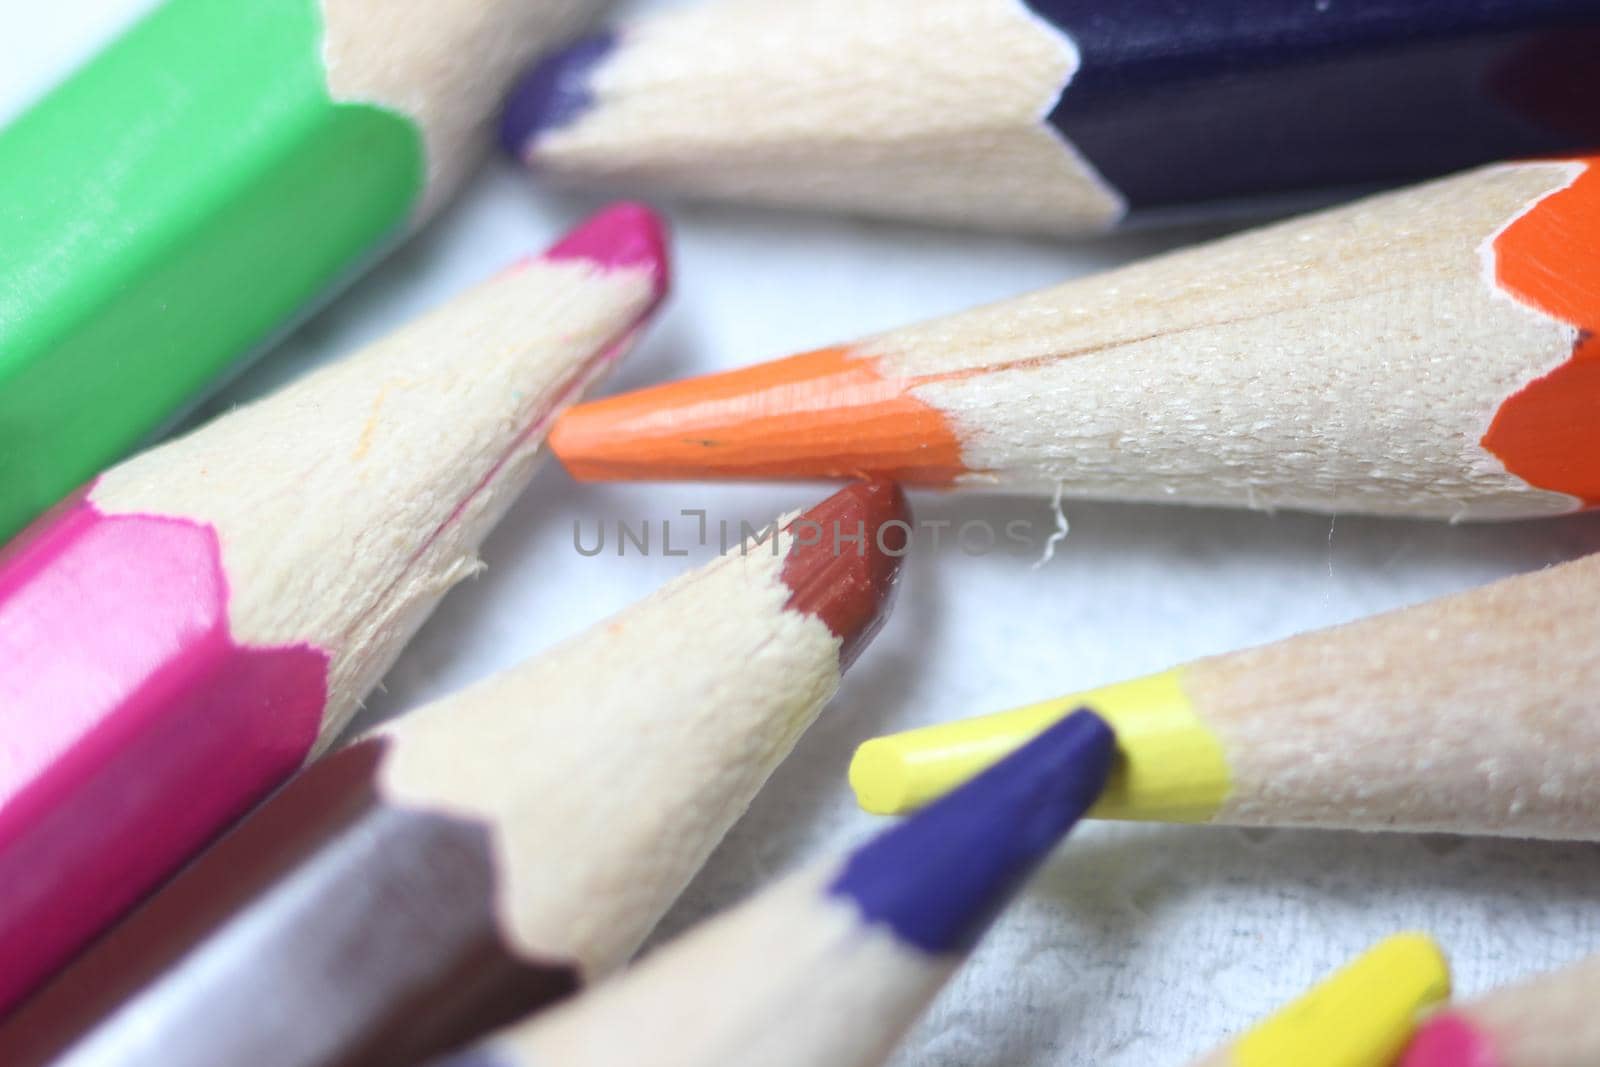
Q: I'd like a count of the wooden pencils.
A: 9